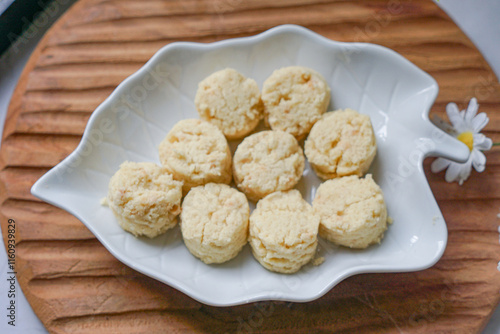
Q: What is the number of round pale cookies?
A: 9